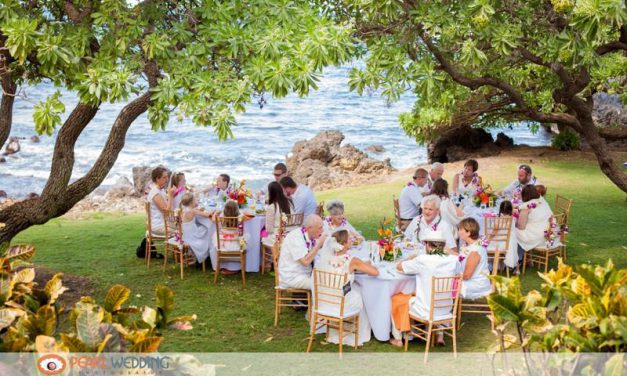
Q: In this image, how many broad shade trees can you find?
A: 2